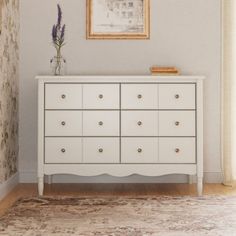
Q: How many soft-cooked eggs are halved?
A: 0